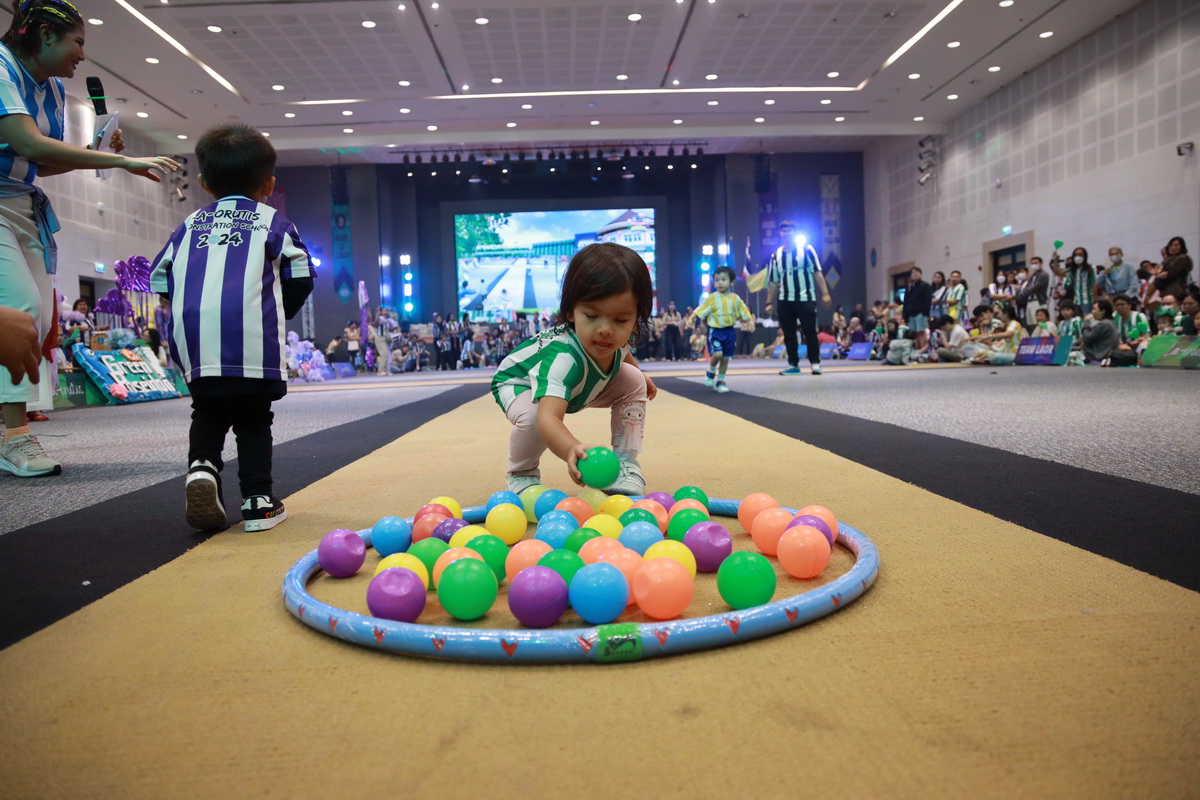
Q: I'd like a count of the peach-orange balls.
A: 12